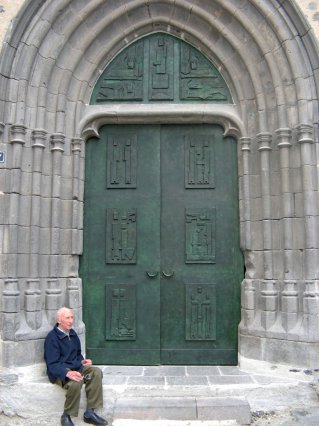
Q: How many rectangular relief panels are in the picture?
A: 6